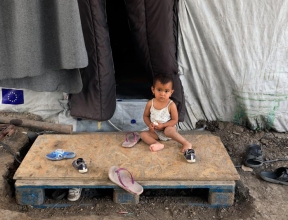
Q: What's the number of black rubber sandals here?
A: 2